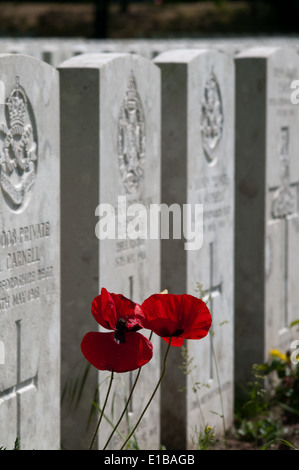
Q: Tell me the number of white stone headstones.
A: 4